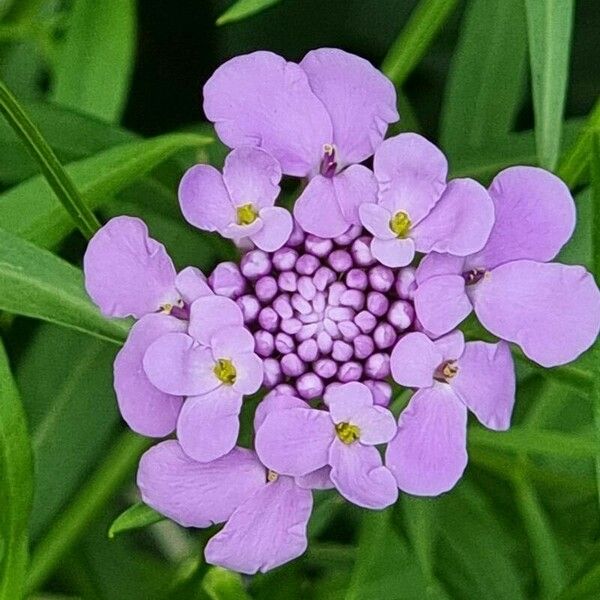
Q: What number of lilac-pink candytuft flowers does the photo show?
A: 9